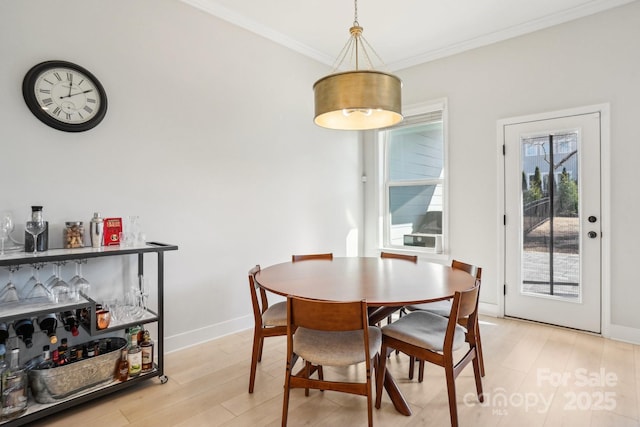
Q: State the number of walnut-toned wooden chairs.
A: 6